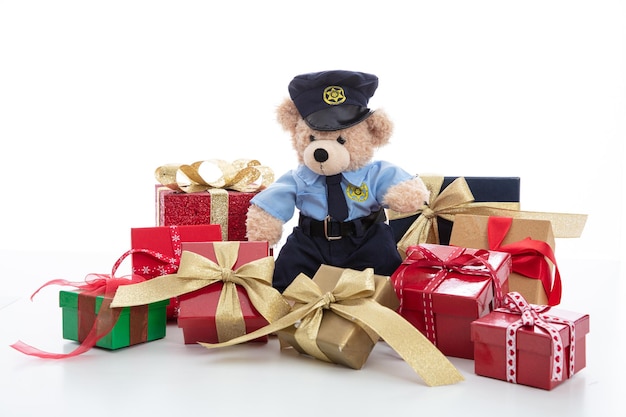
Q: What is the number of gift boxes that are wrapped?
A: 9